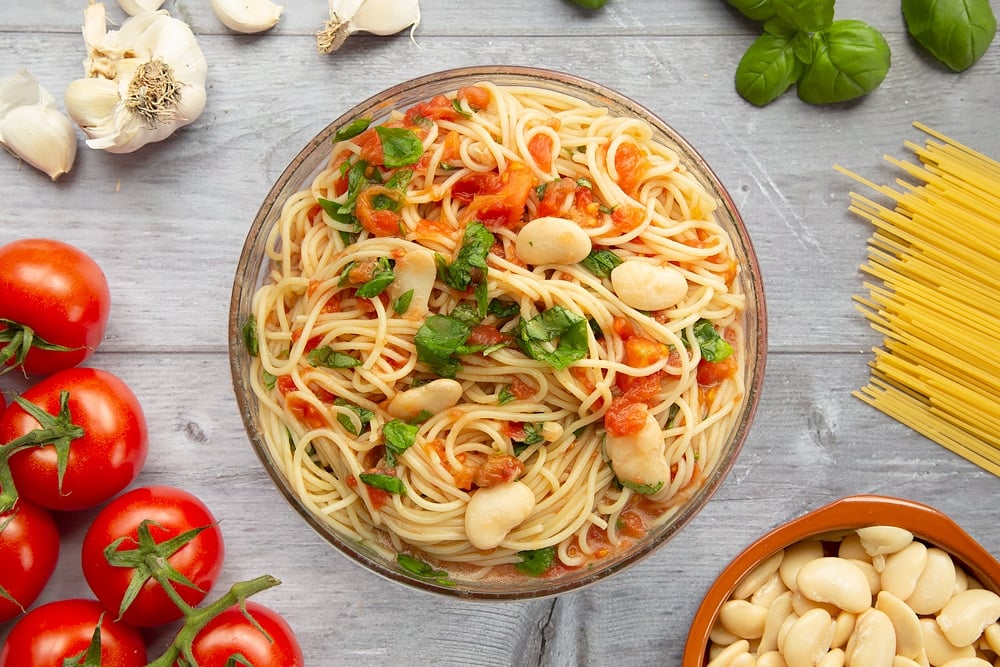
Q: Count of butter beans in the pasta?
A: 6